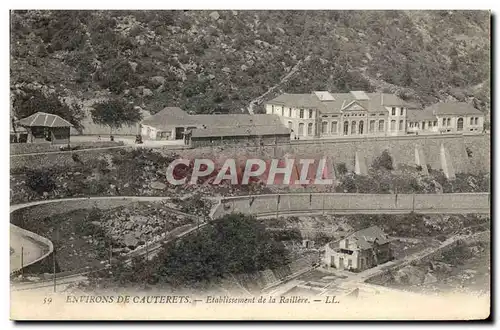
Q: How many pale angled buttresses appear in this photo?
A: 3